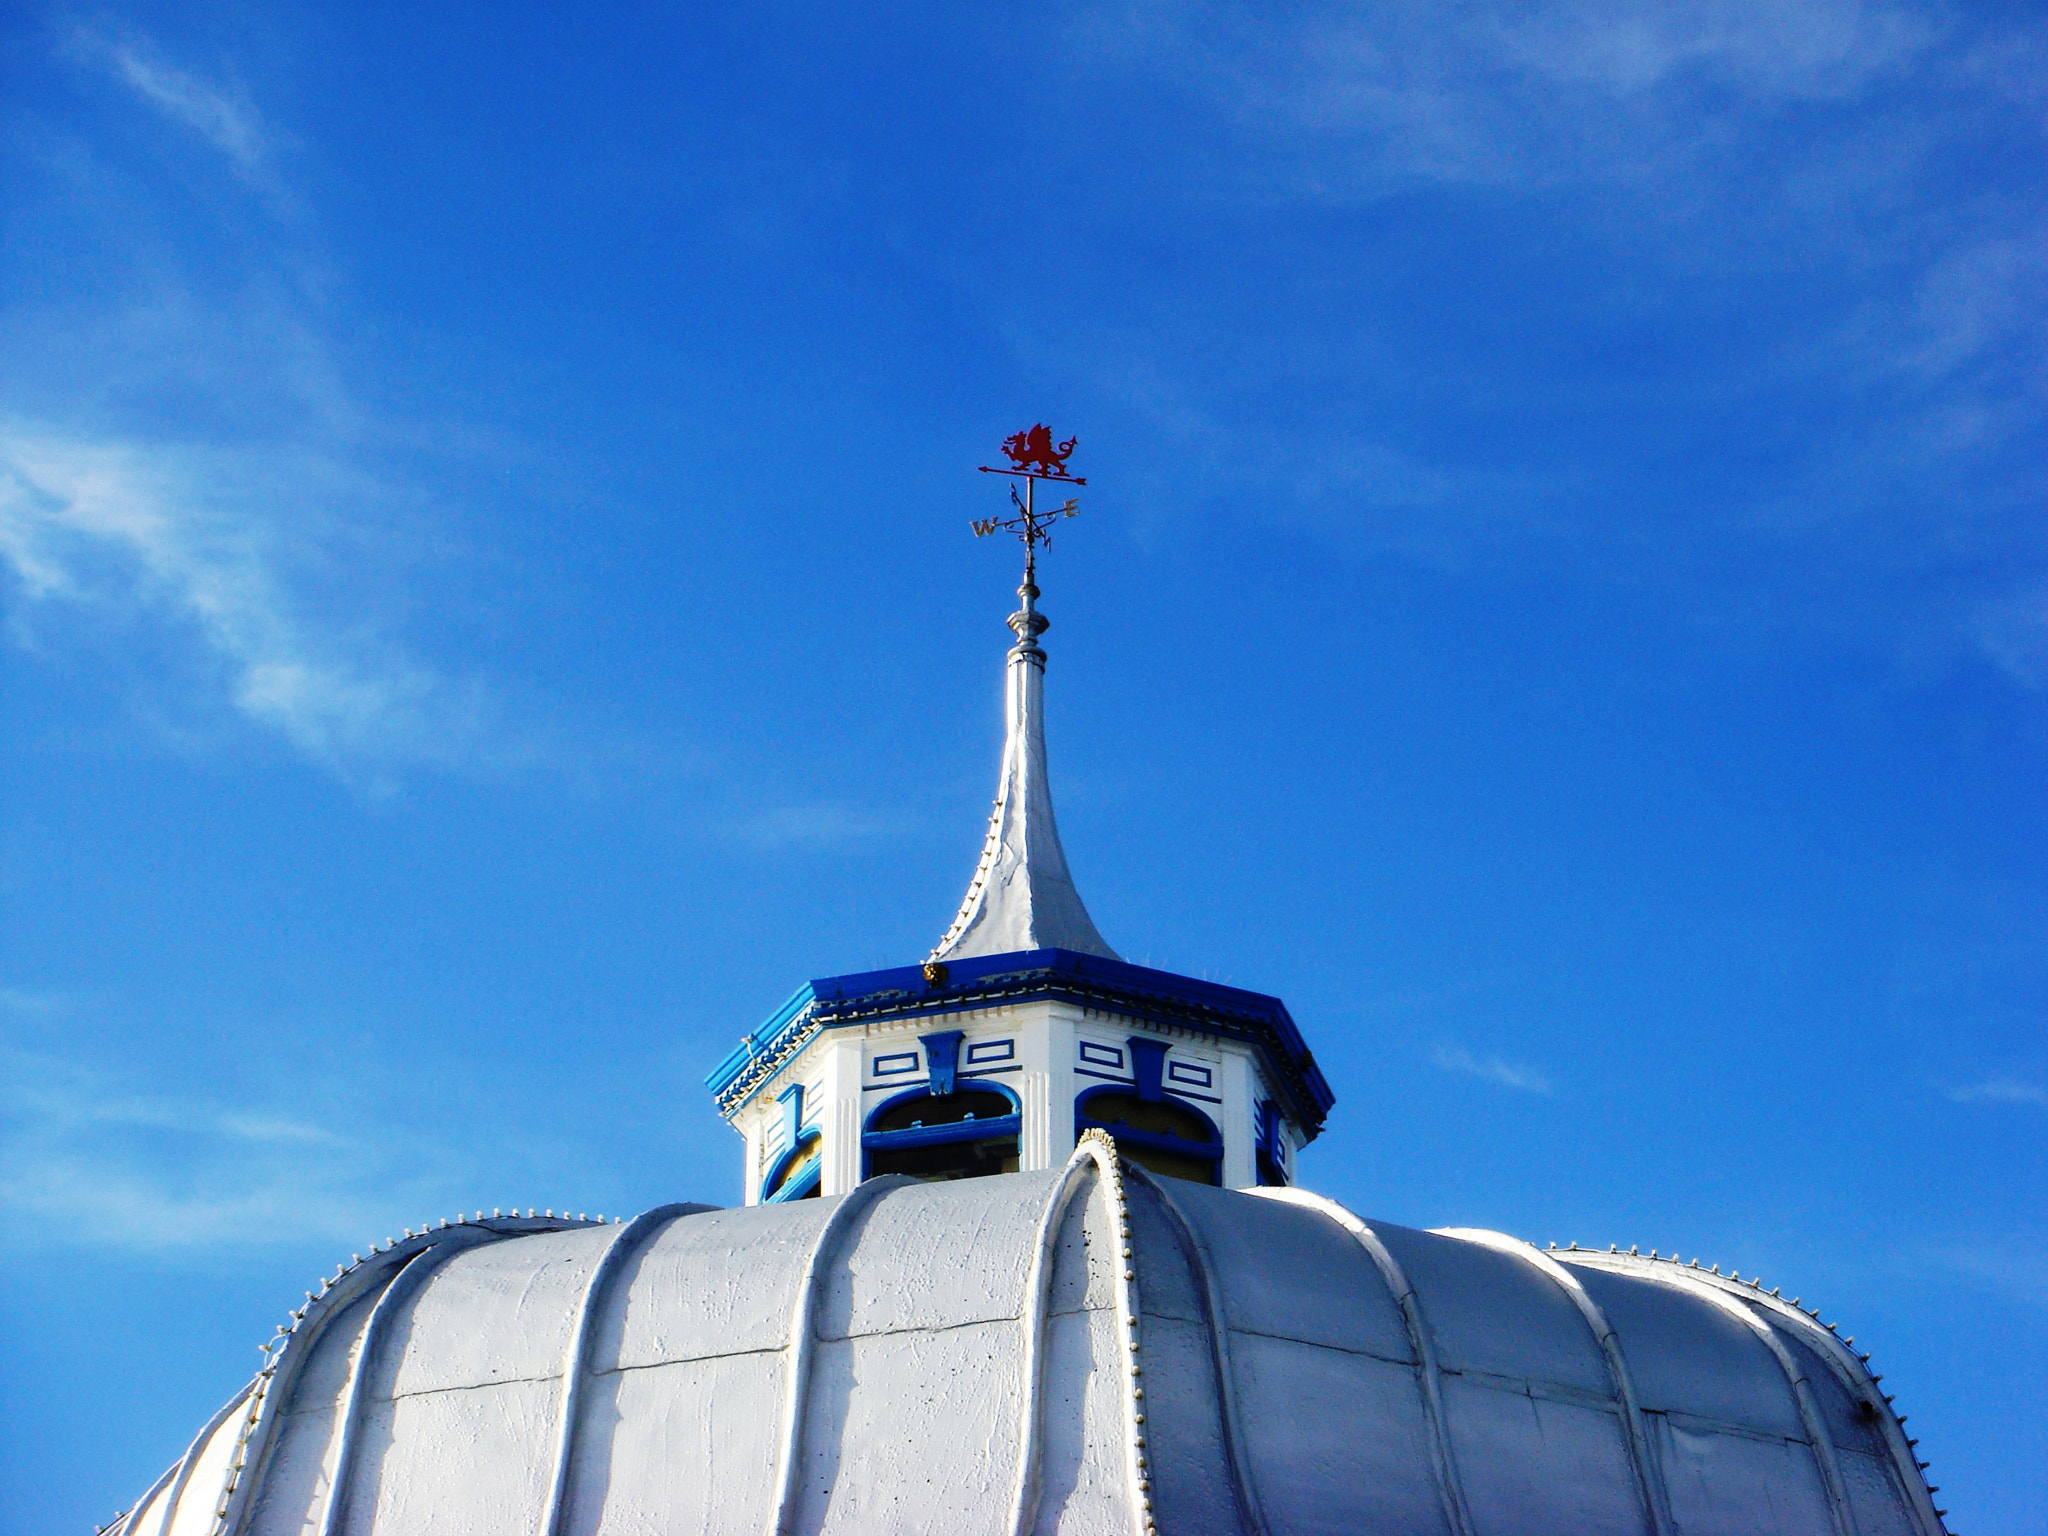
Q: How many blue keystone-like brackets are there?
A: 4